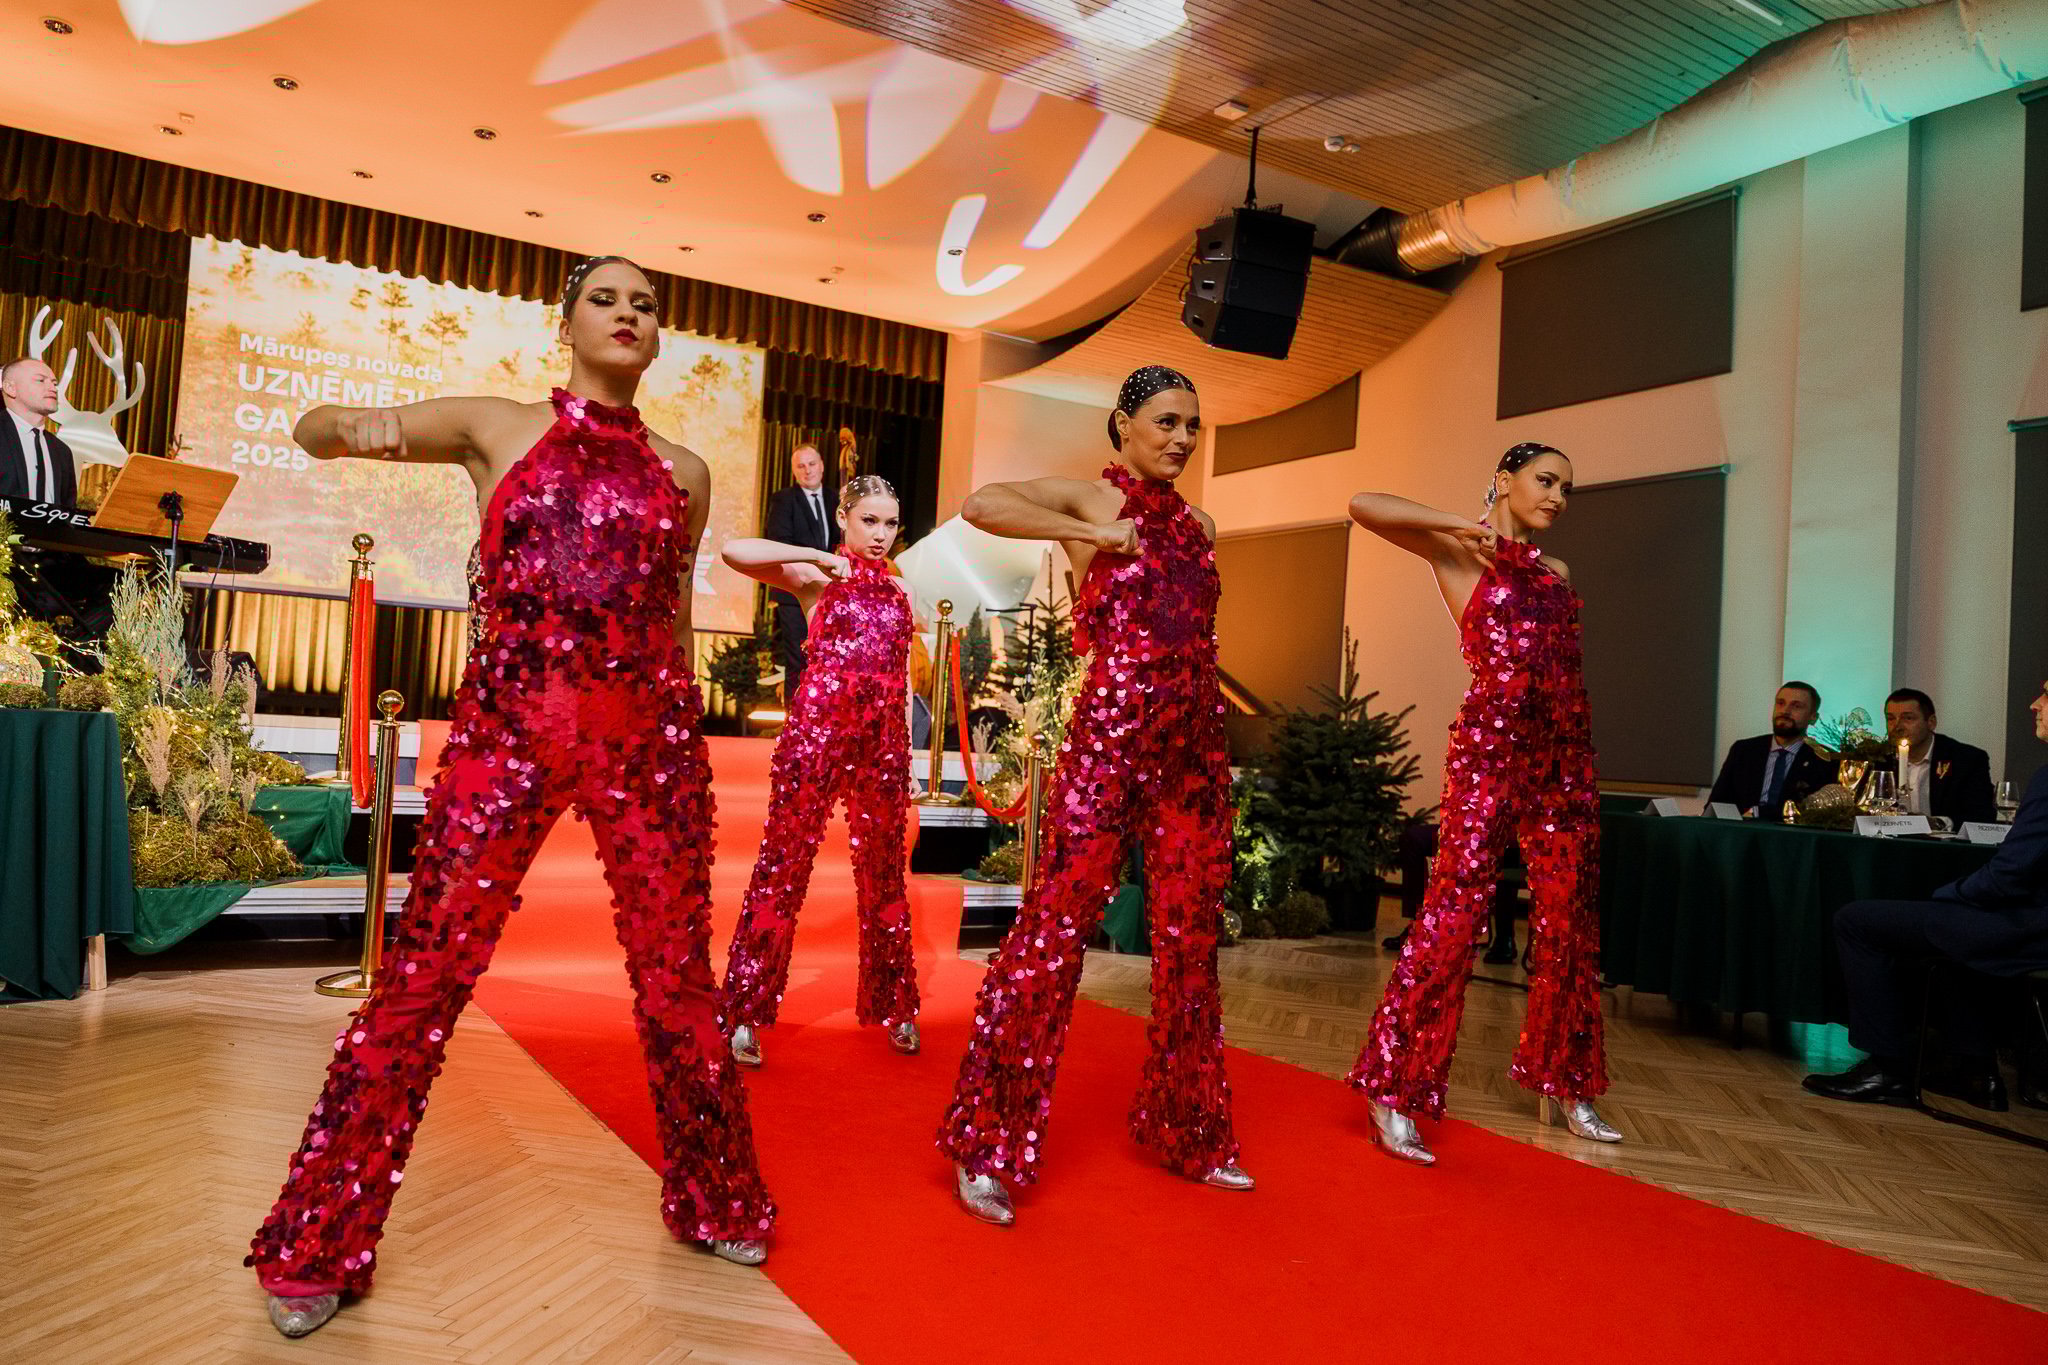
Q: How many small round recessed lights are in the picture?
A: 11